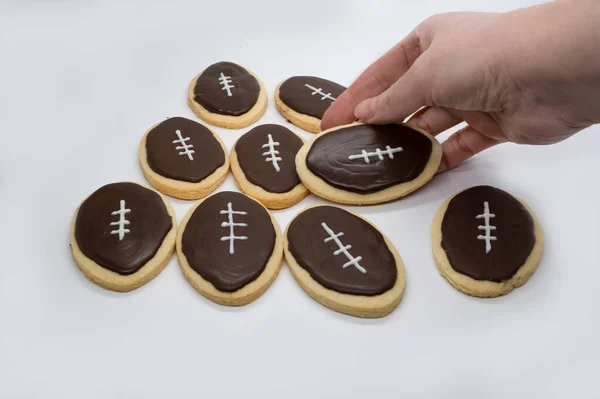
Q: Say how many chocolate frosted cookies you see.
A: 9